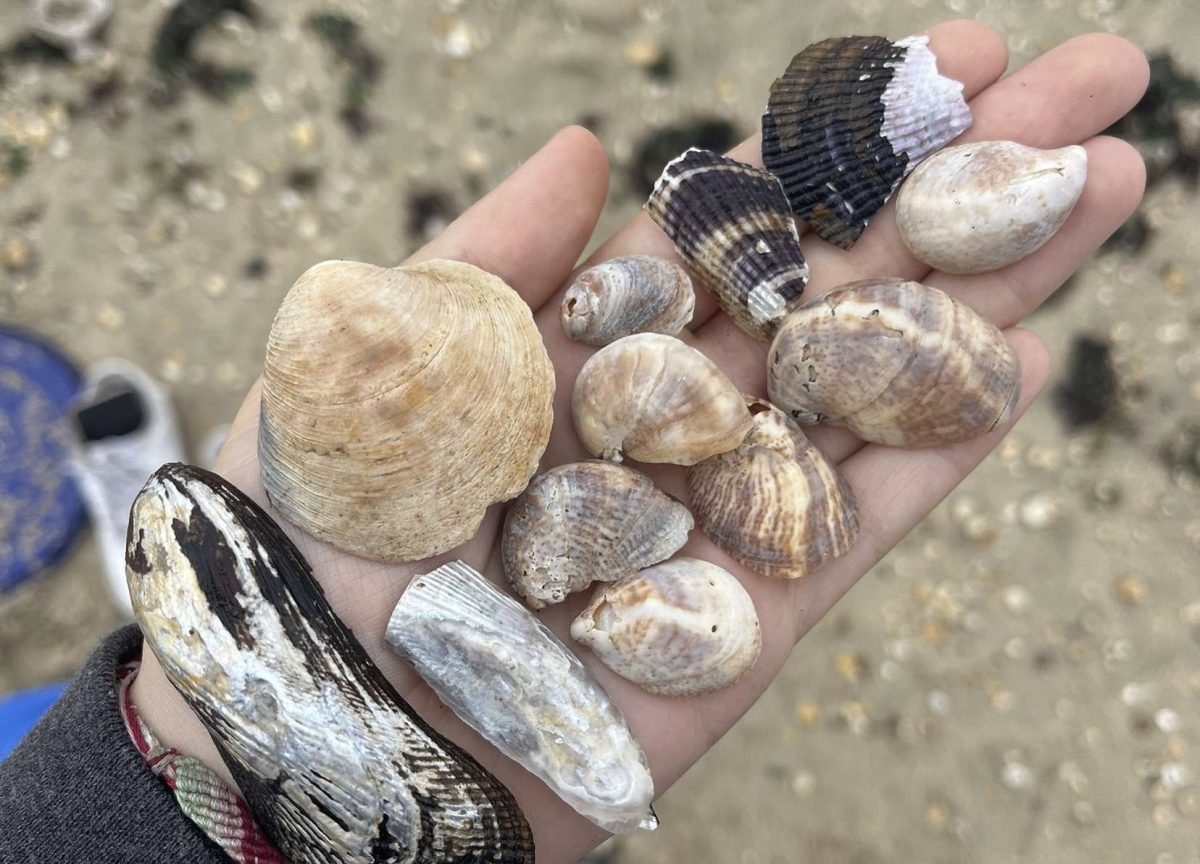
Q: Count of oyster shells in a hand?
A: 12